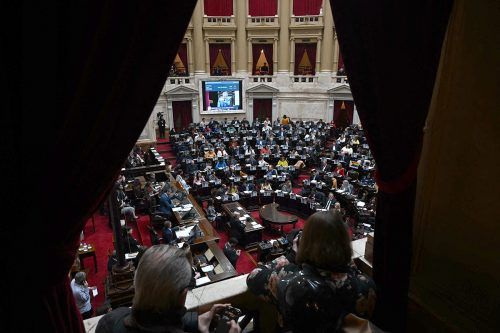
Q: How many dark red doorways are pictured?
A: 3